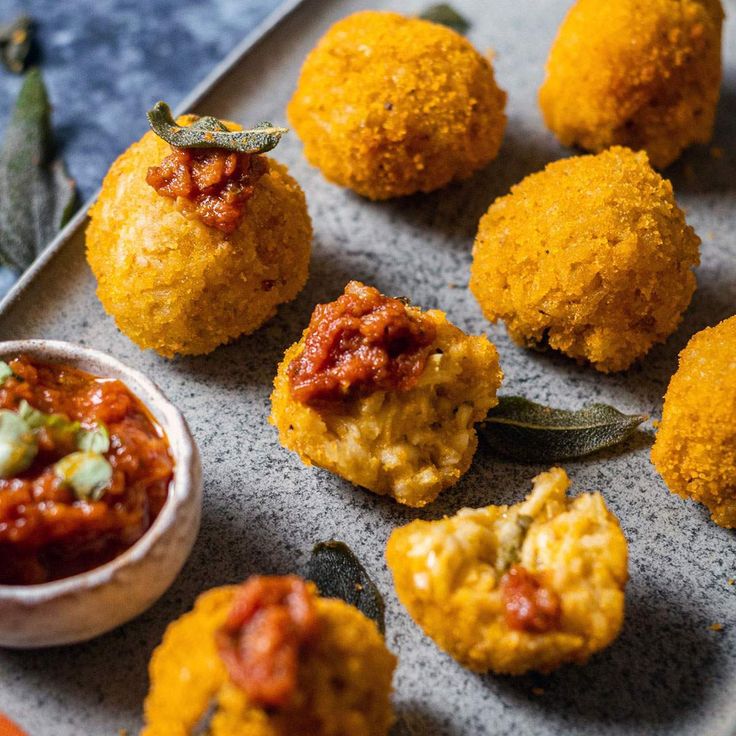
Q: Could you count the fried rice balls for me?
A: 8